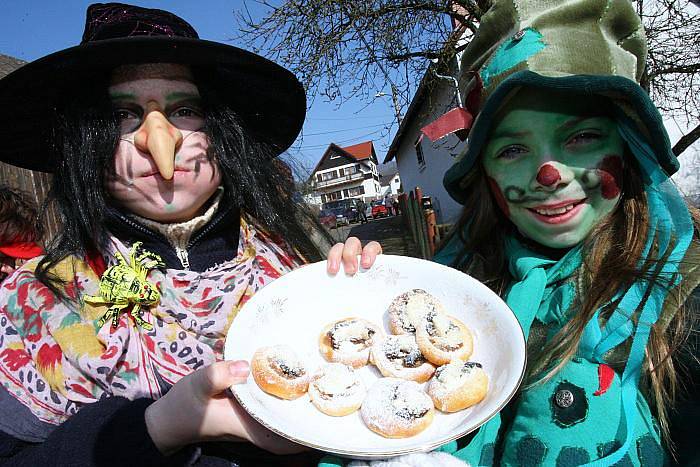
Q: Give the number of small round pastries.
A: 8